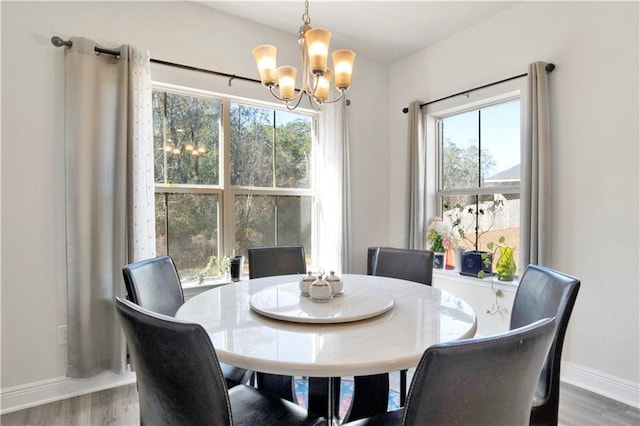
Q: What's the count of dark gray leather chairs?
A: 6